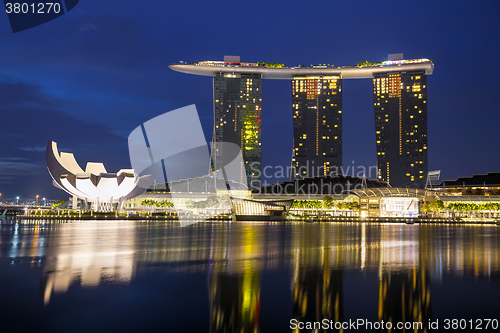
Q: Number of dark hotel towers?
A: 3